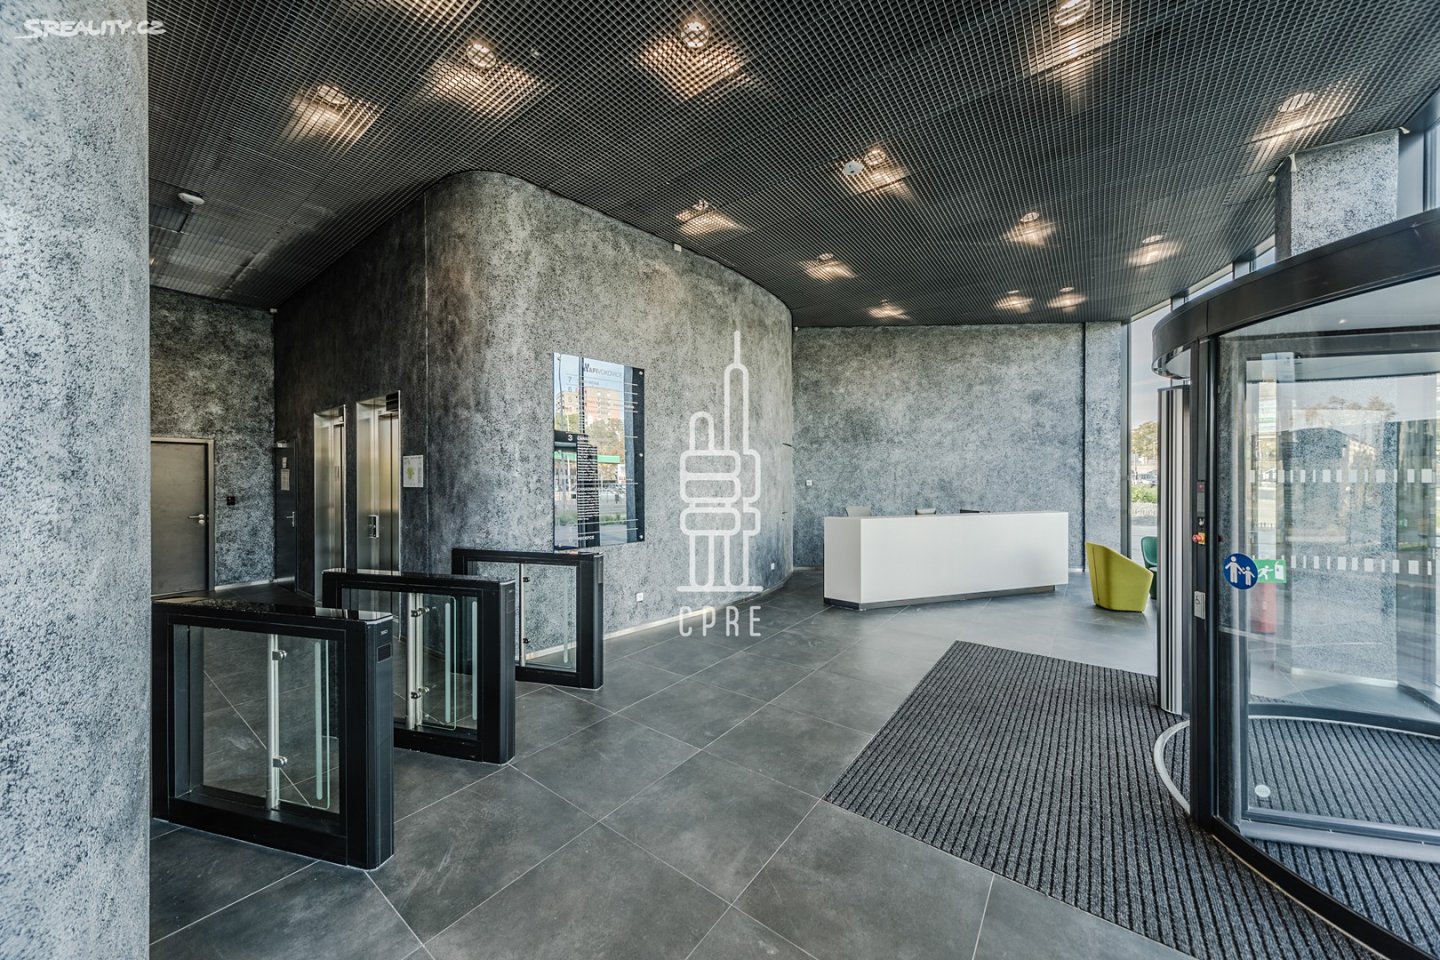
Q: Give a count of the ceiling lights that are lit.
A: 13